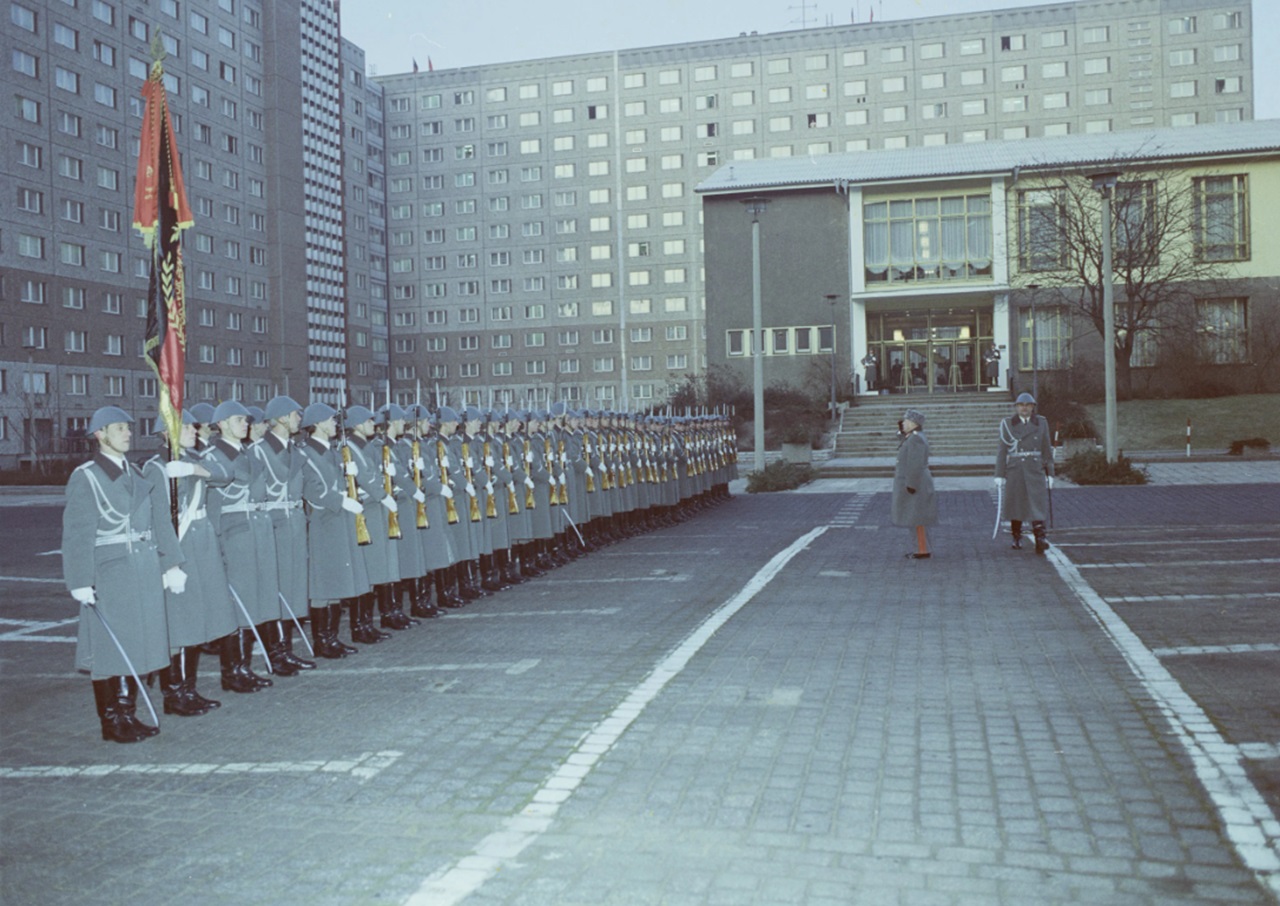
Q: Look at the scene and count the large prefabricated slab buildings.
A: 2